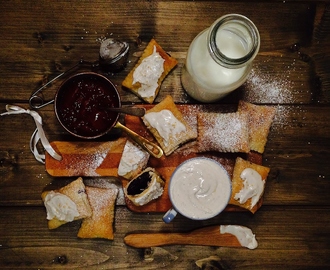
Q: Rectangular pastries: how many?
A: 7